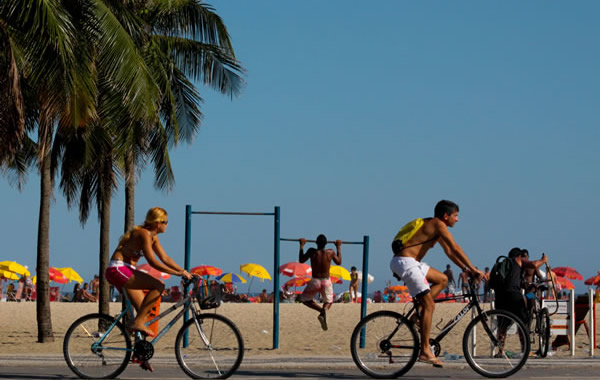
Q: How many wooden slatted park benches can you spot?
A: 0